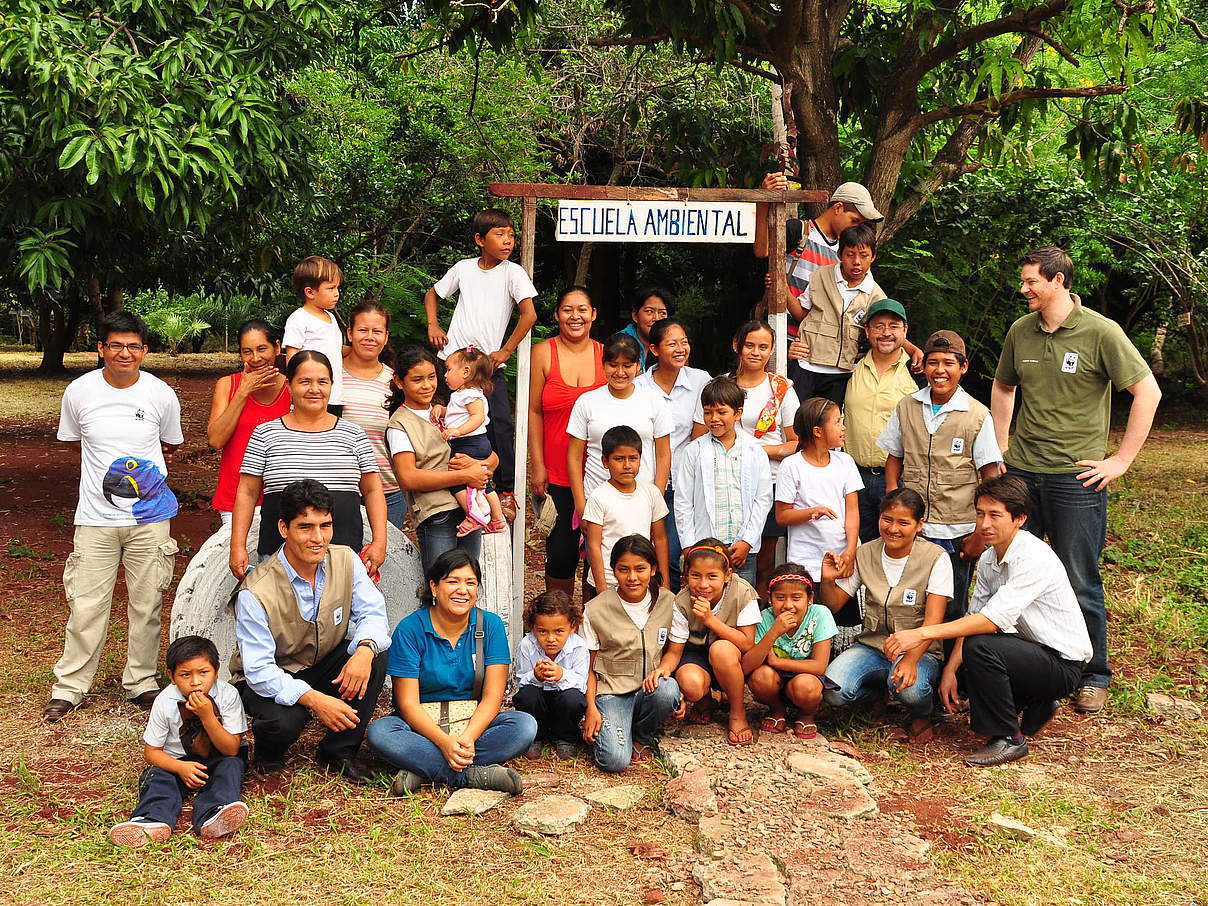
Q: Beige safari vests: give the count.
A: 7